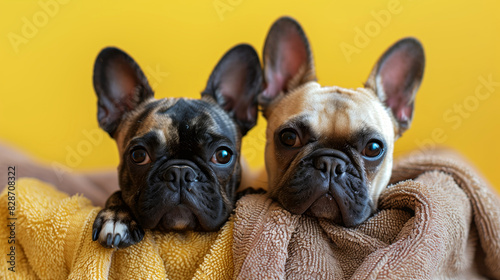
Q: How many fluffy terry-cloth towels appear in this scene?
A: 2